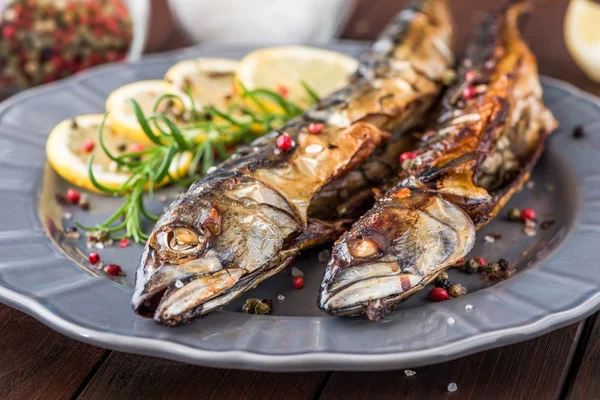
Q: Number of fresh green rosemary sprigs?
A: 1